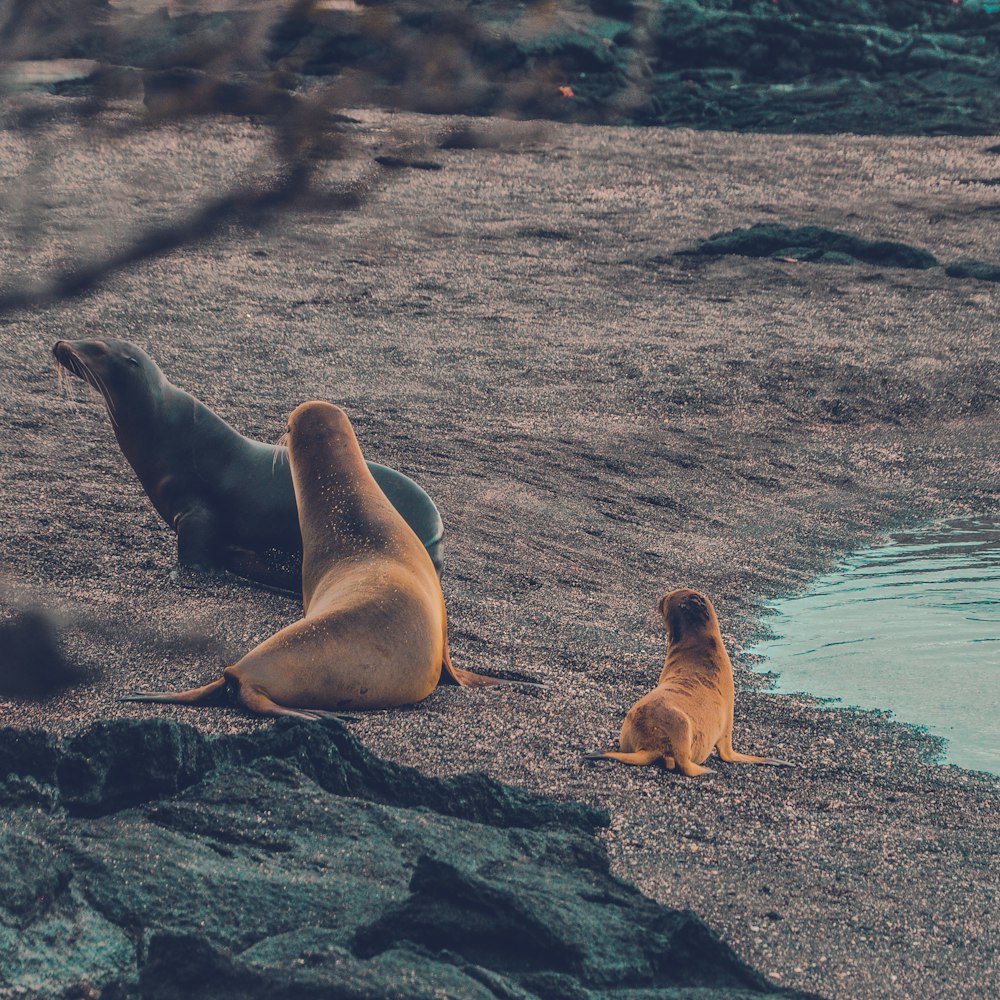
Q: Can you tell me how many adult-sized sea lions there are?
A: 2